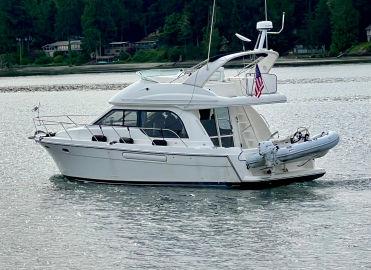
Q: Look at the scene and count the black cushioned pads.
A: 3